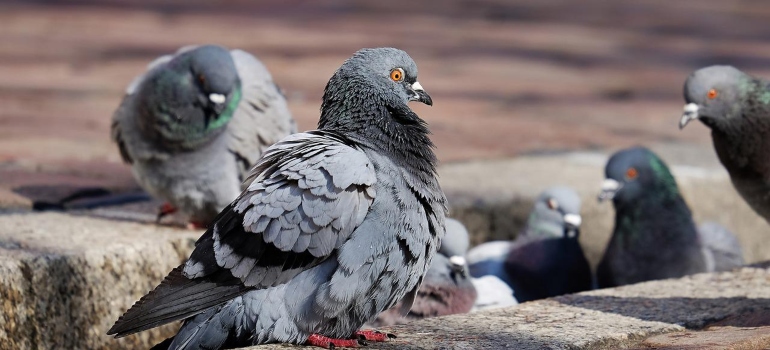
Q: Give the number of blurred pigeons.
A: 5